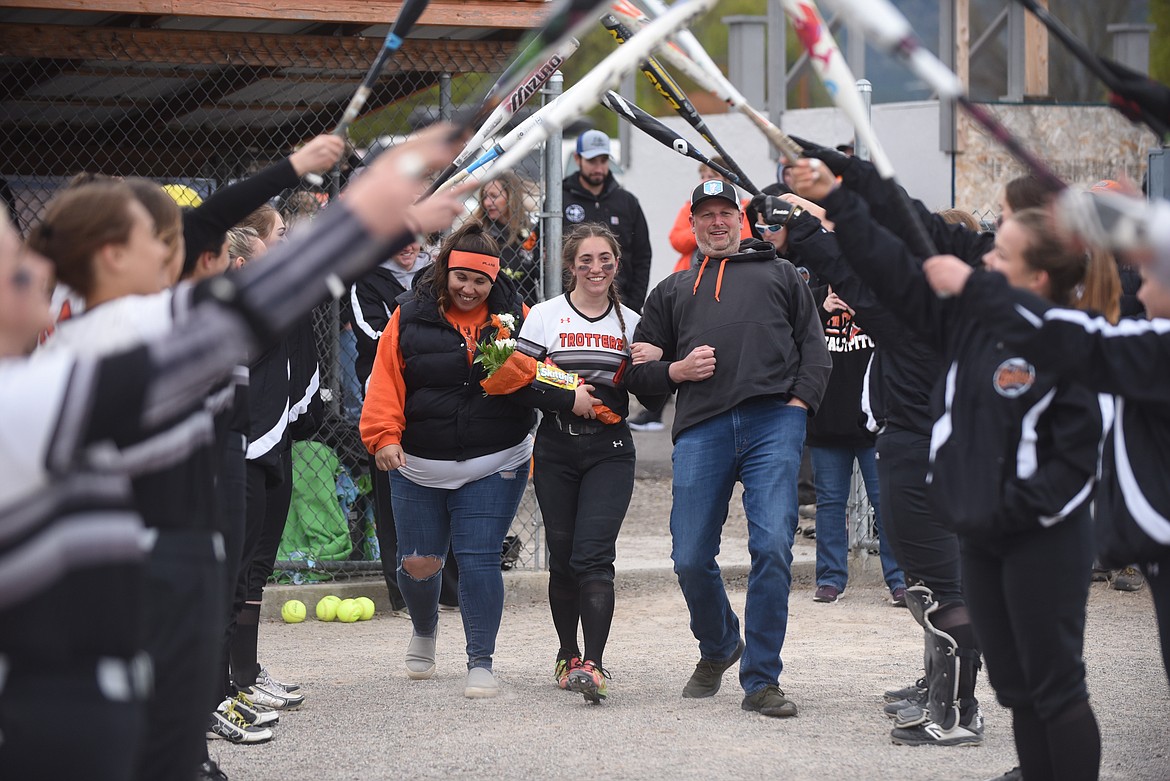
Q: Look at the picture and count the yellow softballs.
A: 4